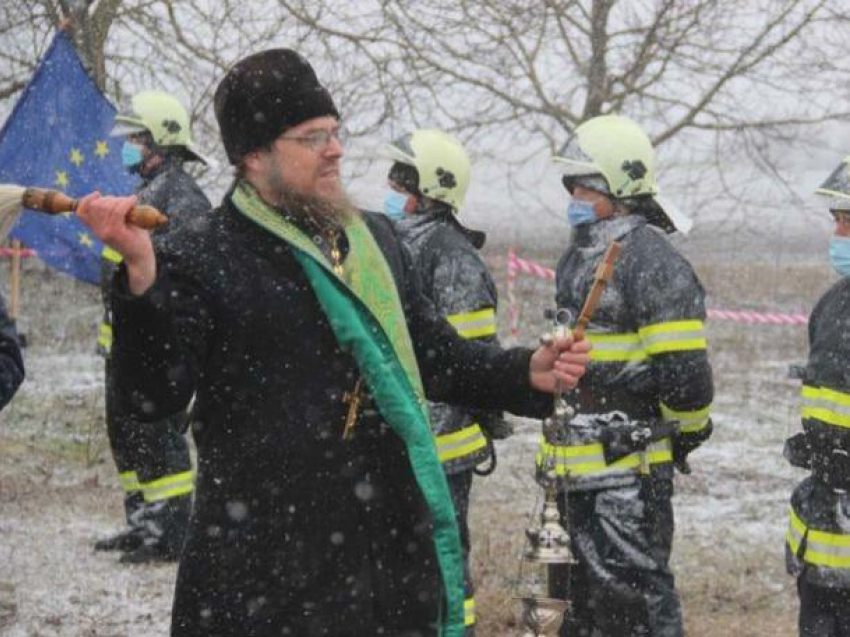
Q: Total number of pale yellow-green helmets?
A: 4